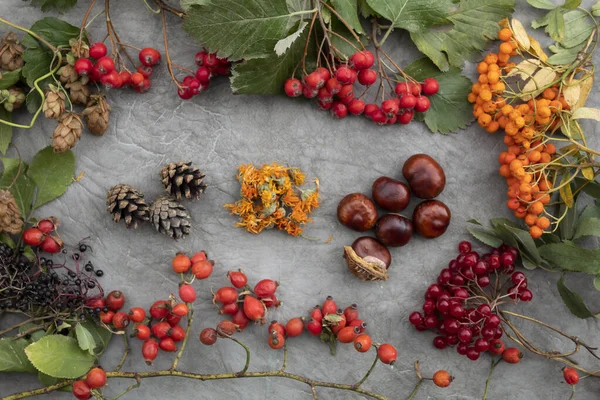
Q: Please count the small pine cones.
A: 3